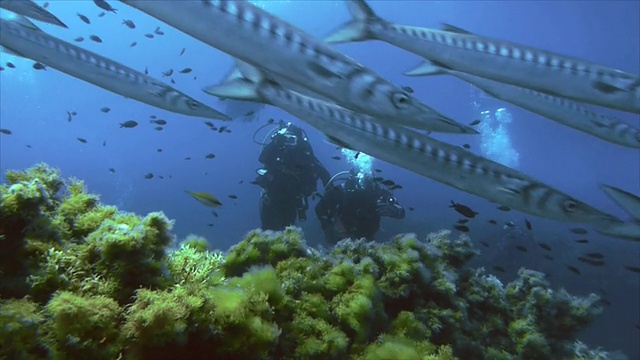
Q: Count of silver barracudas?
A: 7